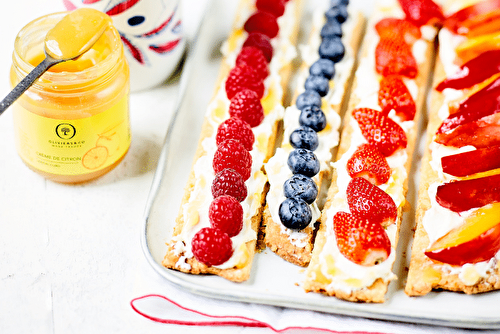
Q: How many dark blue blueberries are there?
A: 12